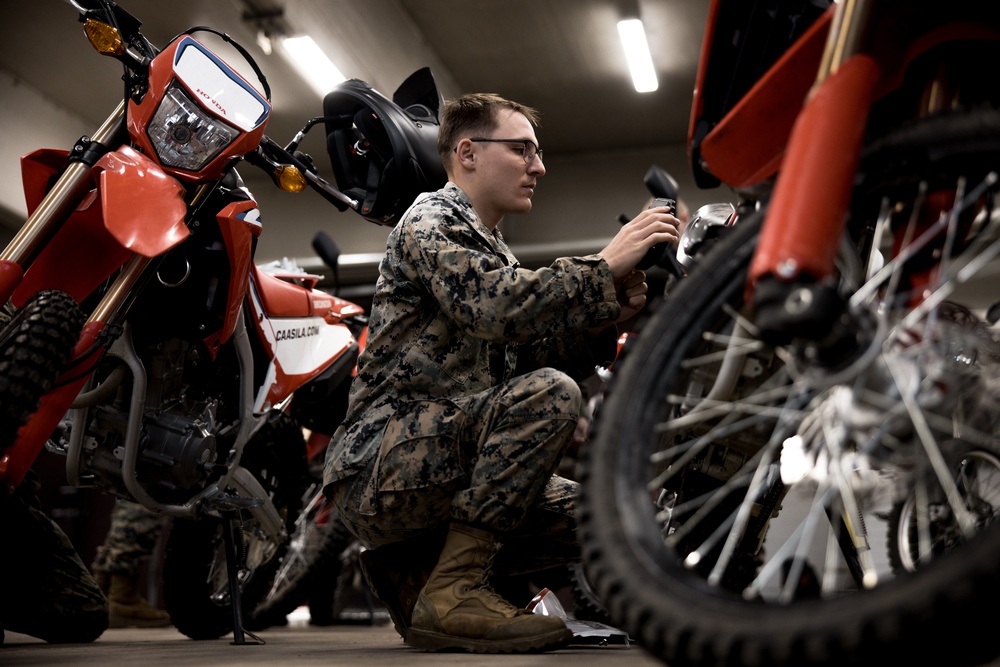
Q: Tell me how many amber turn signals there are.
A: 2